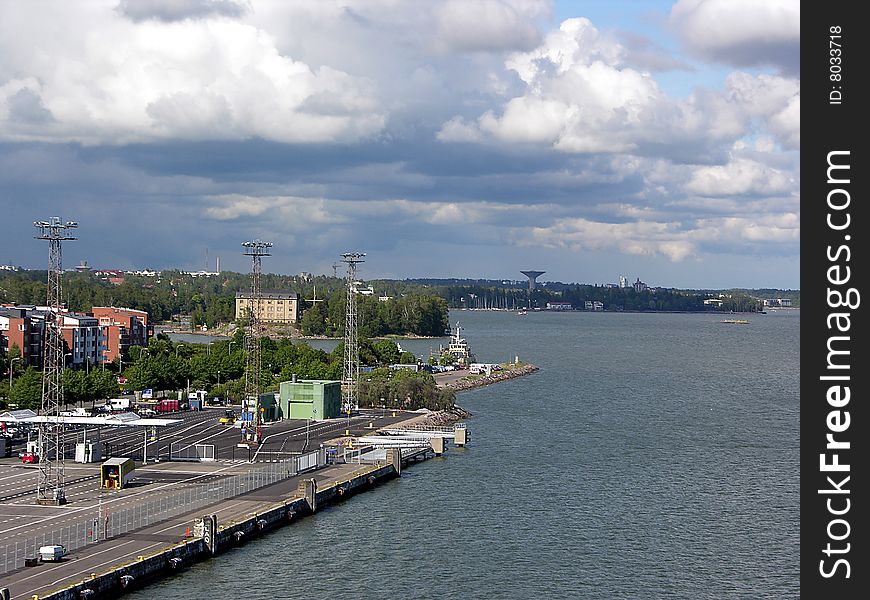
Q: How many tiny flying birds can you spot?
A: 0